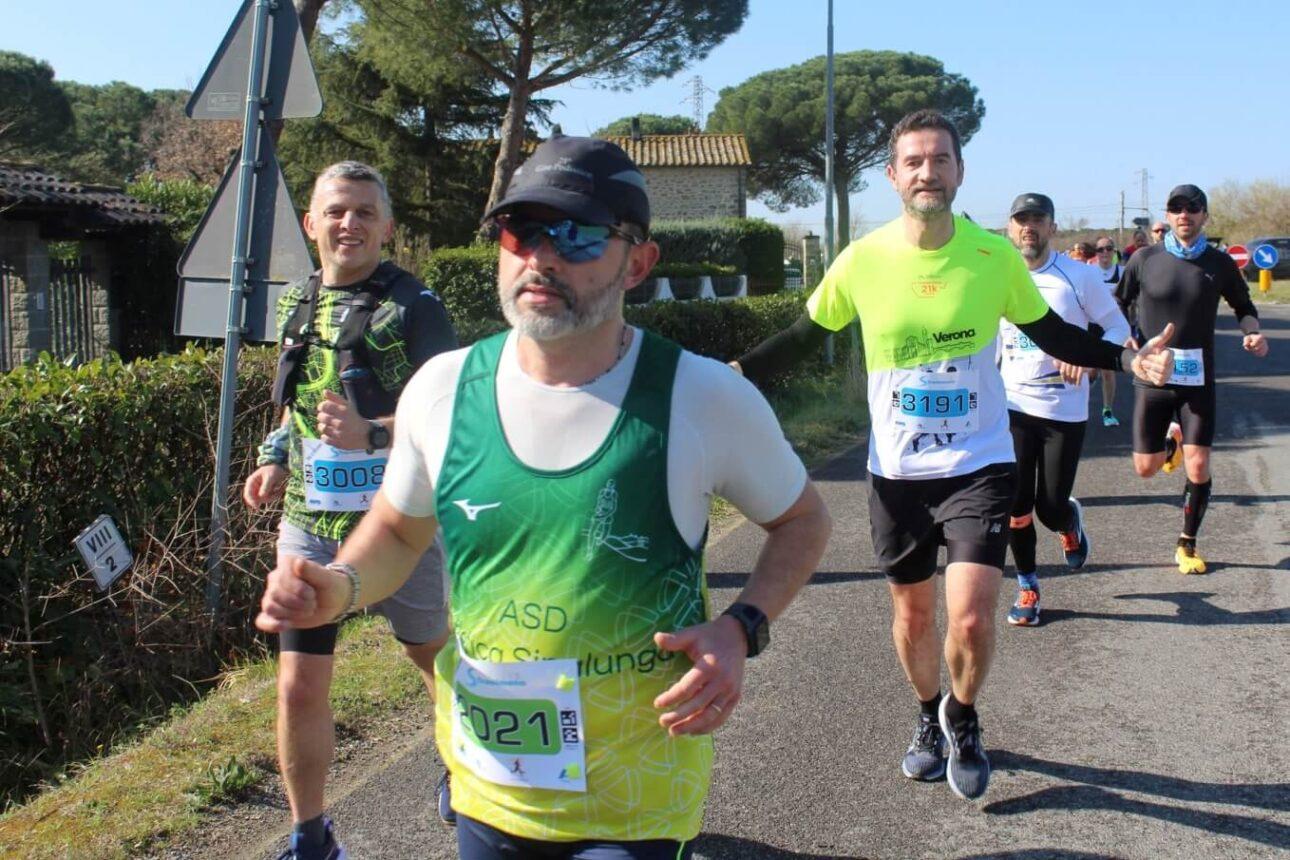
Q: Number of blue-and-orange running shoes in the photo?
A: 2